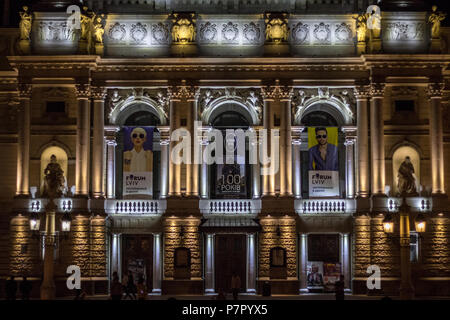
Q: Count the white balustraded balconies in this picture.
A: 3